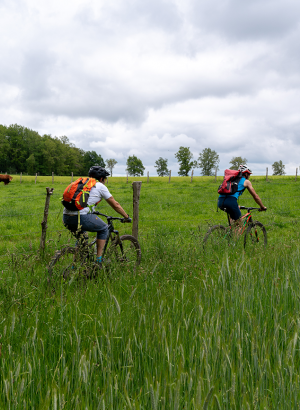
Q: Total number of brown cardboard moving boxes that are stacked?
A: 0